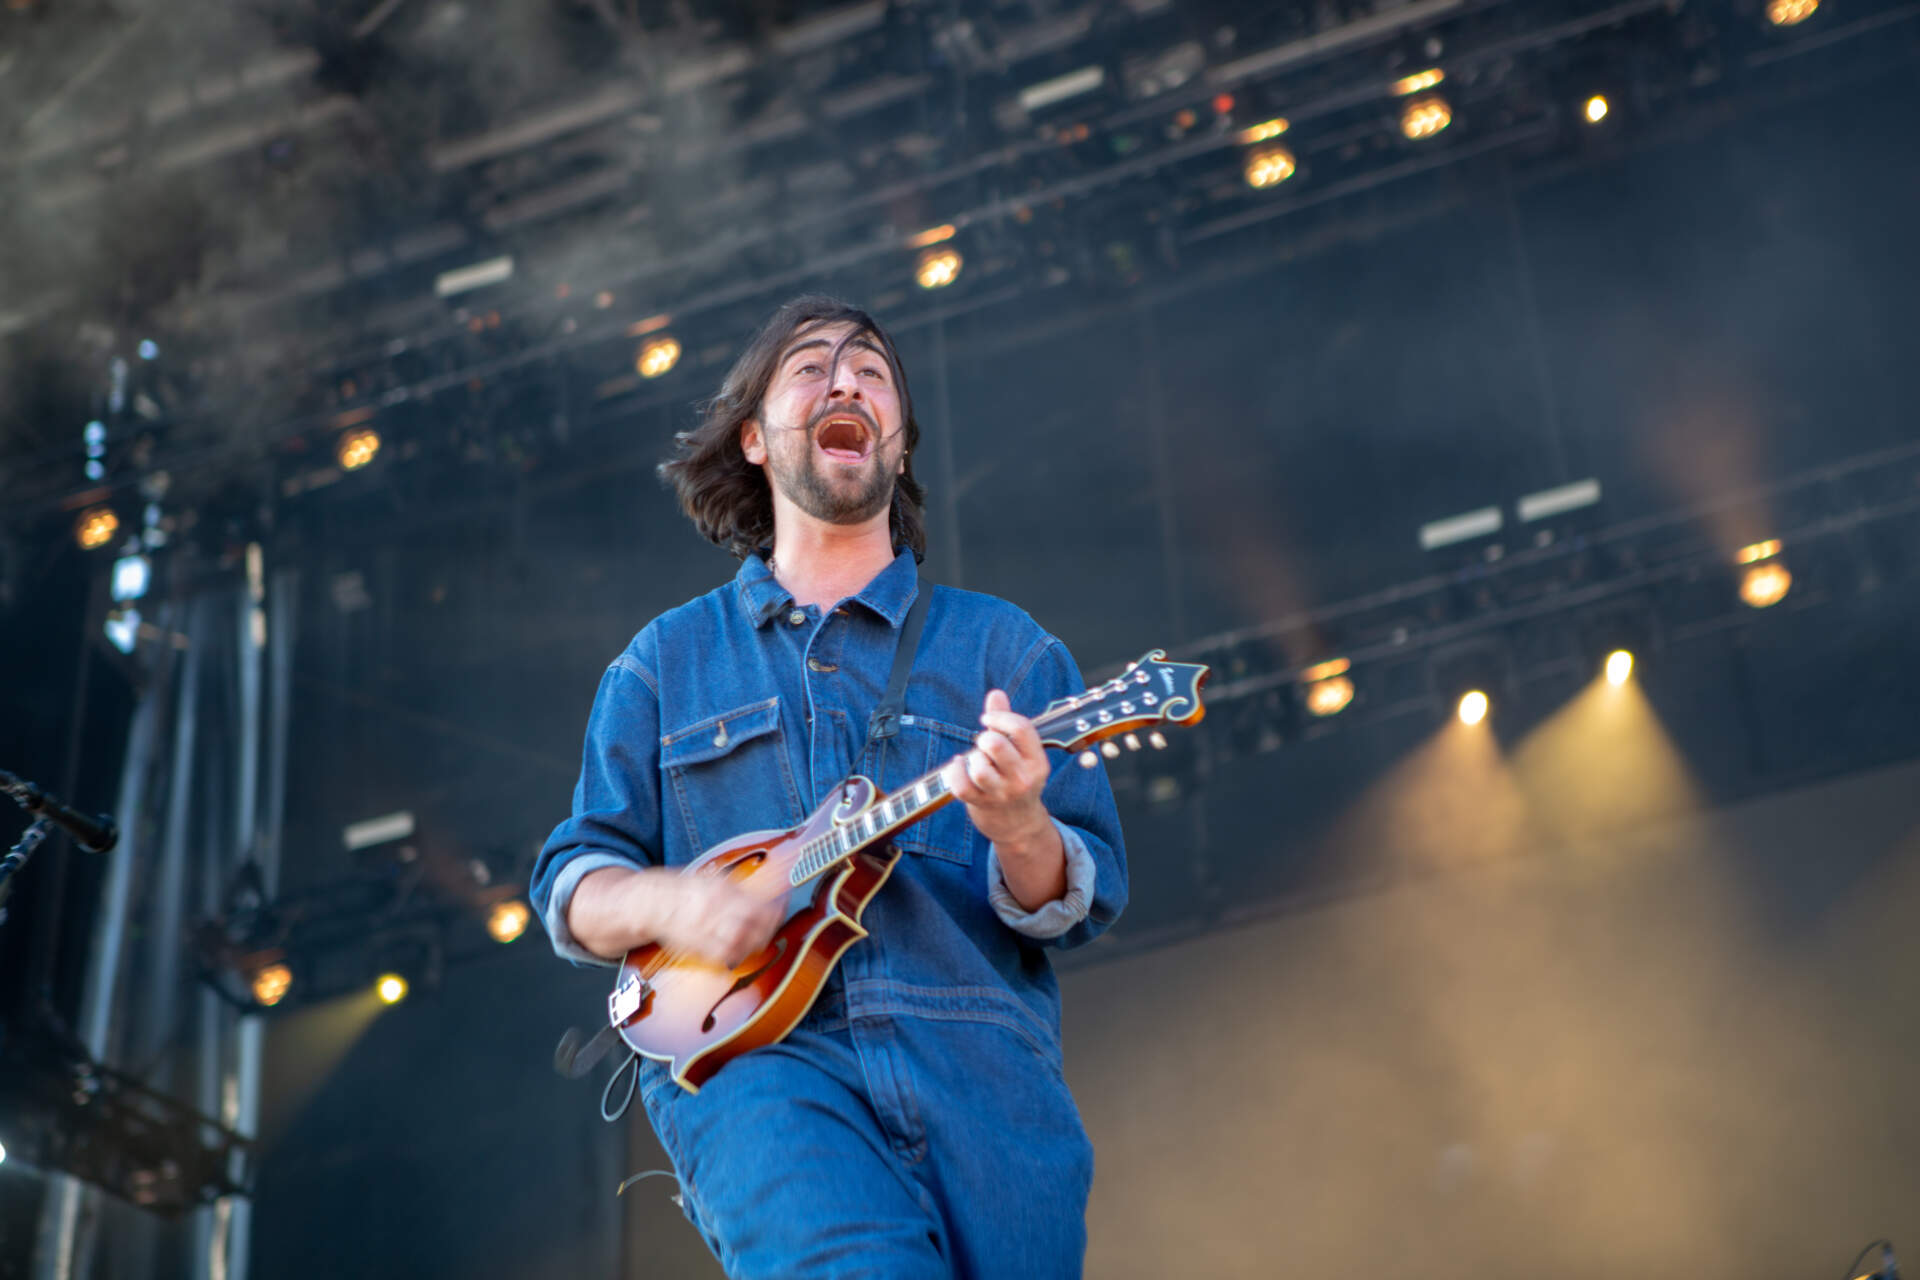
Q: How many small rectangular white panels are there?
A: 5